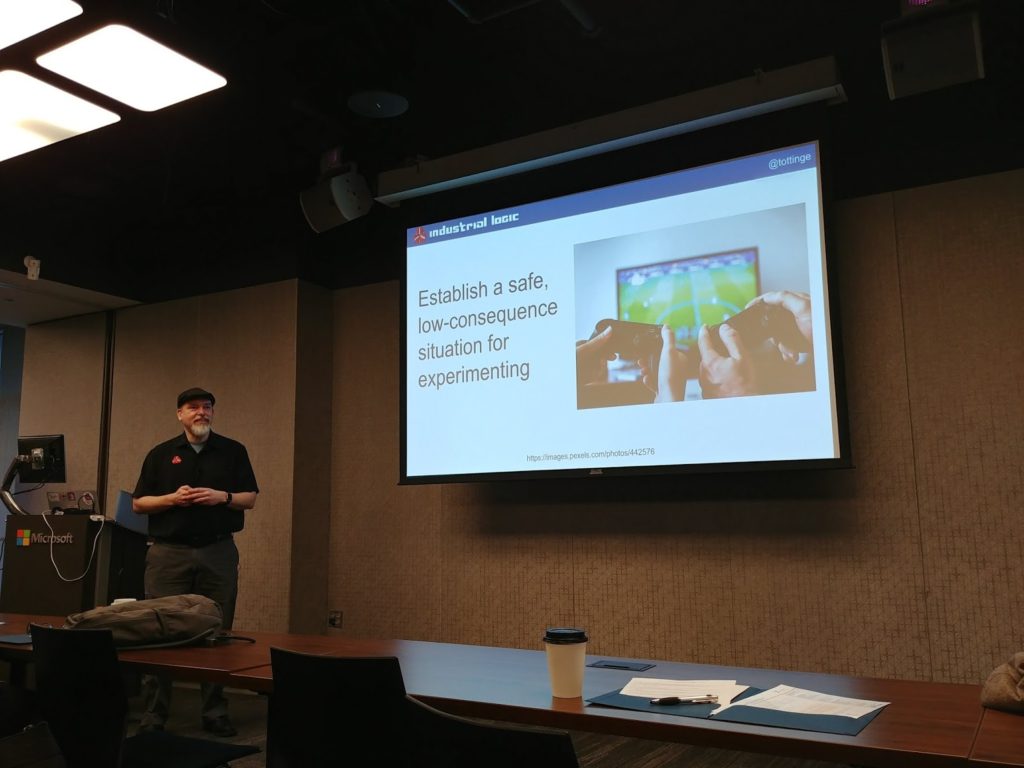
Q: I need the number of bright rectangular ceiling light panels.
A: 3